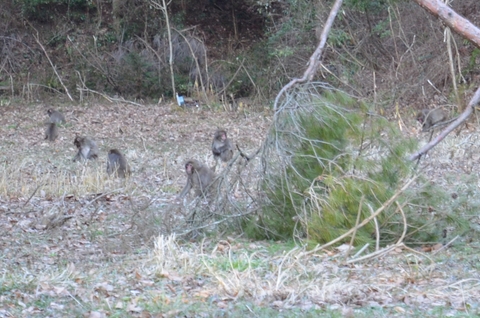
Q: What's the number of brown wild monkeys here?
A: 7